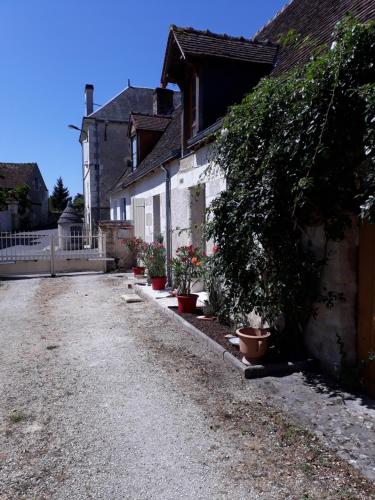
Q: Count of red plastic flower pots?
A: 3